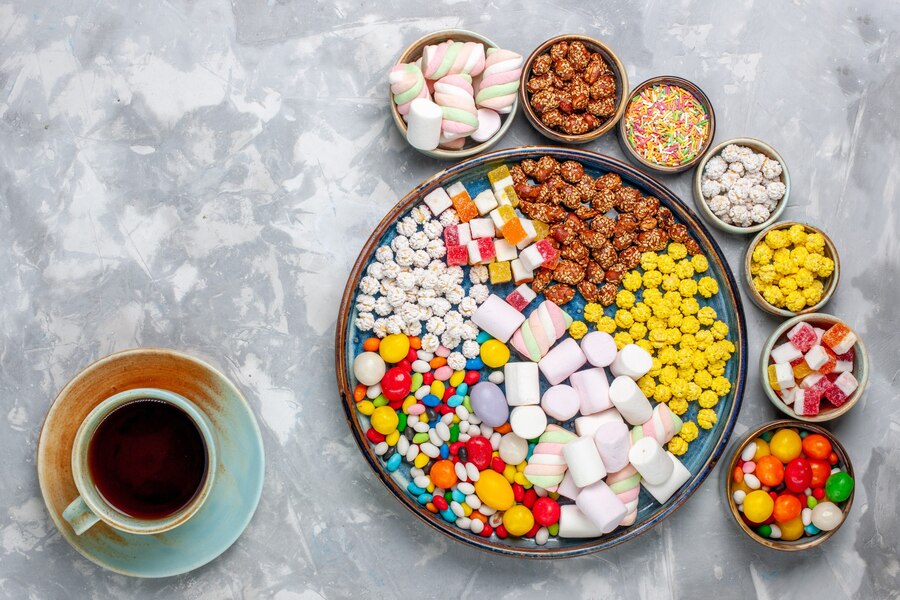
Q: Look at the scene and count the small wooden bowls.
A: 7